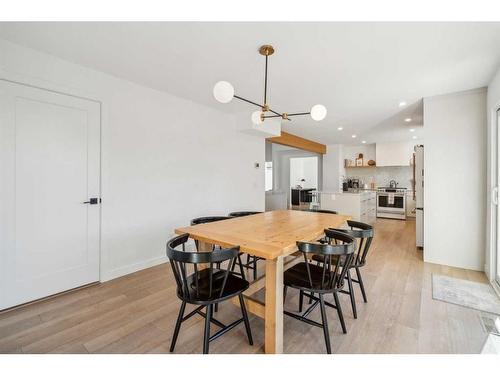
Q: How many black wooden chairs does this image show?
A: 6